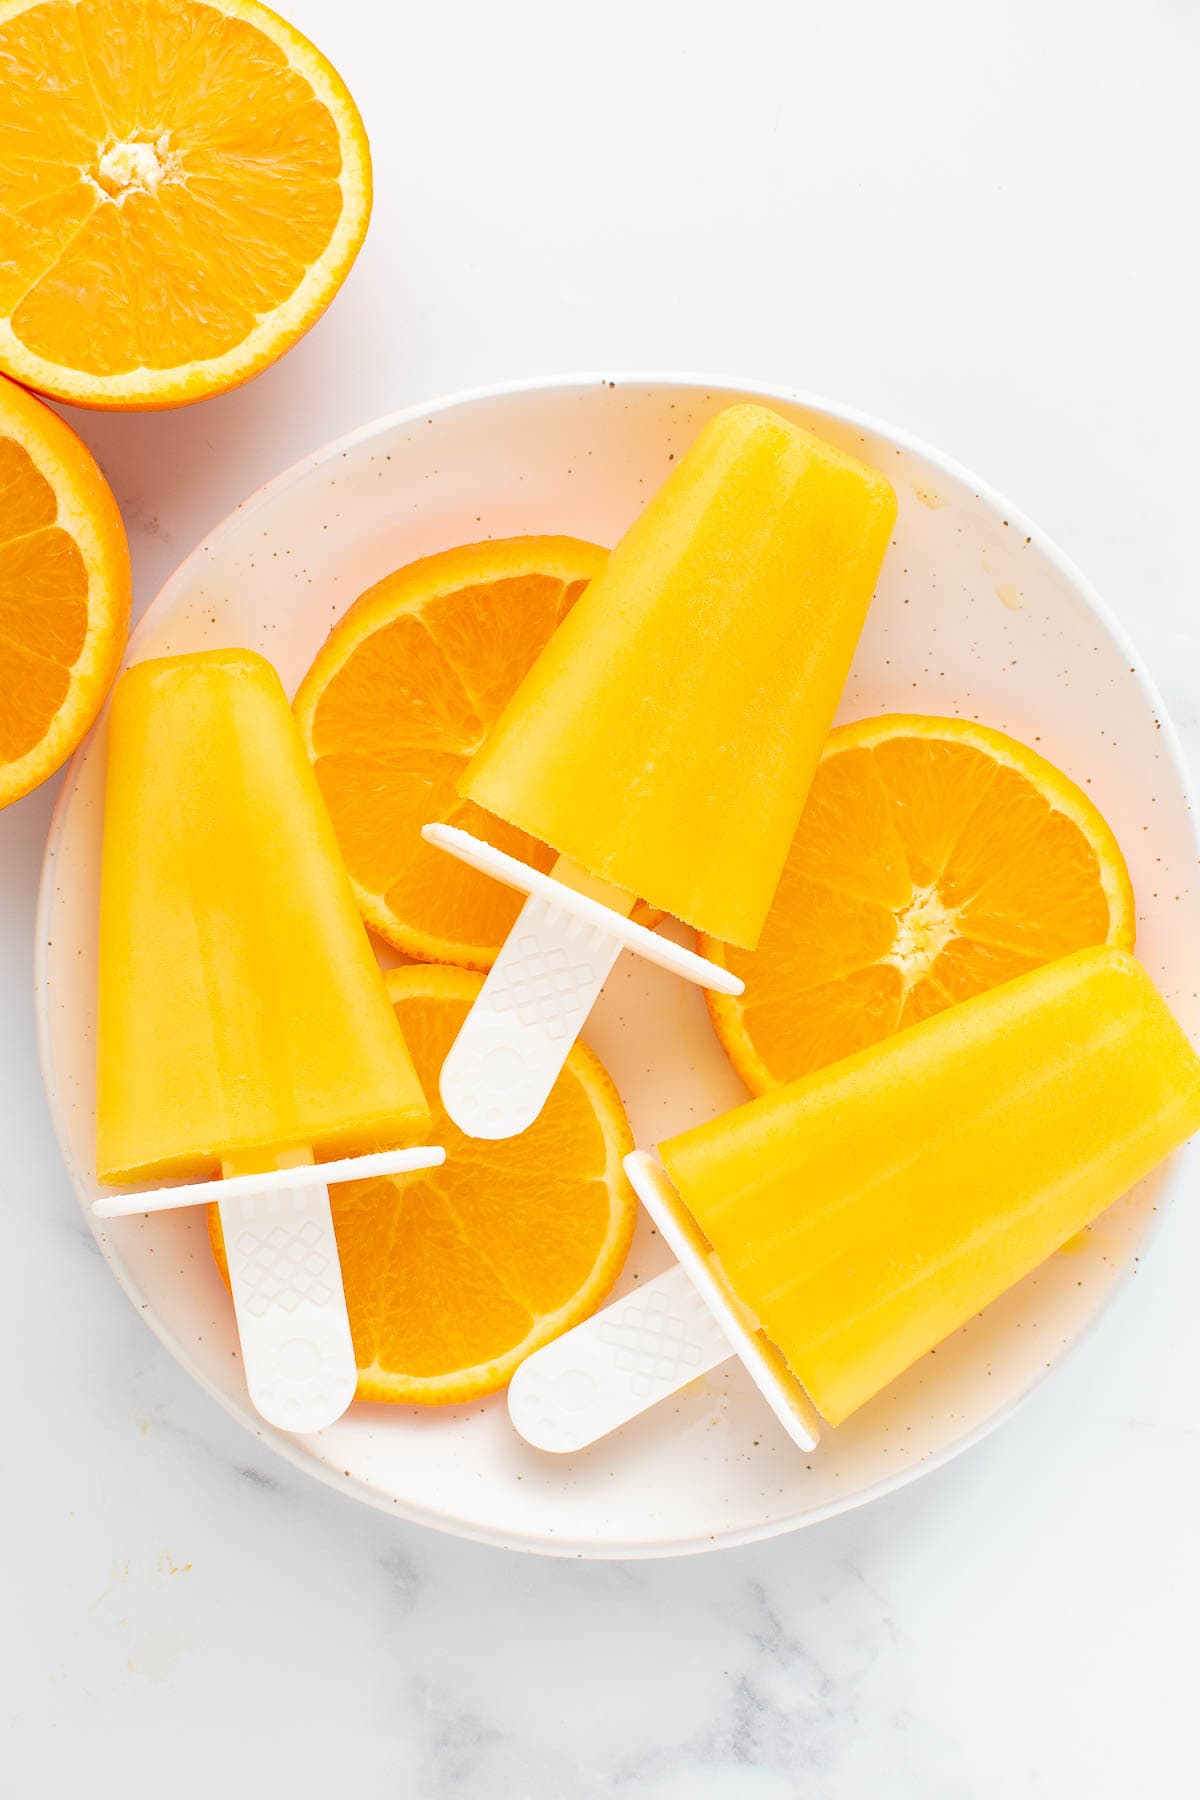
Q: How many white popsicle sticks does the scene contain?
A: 3